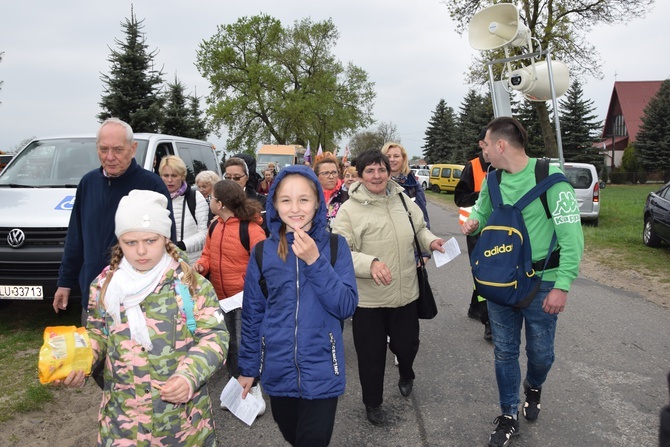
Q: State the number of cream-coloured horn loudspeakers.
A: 2